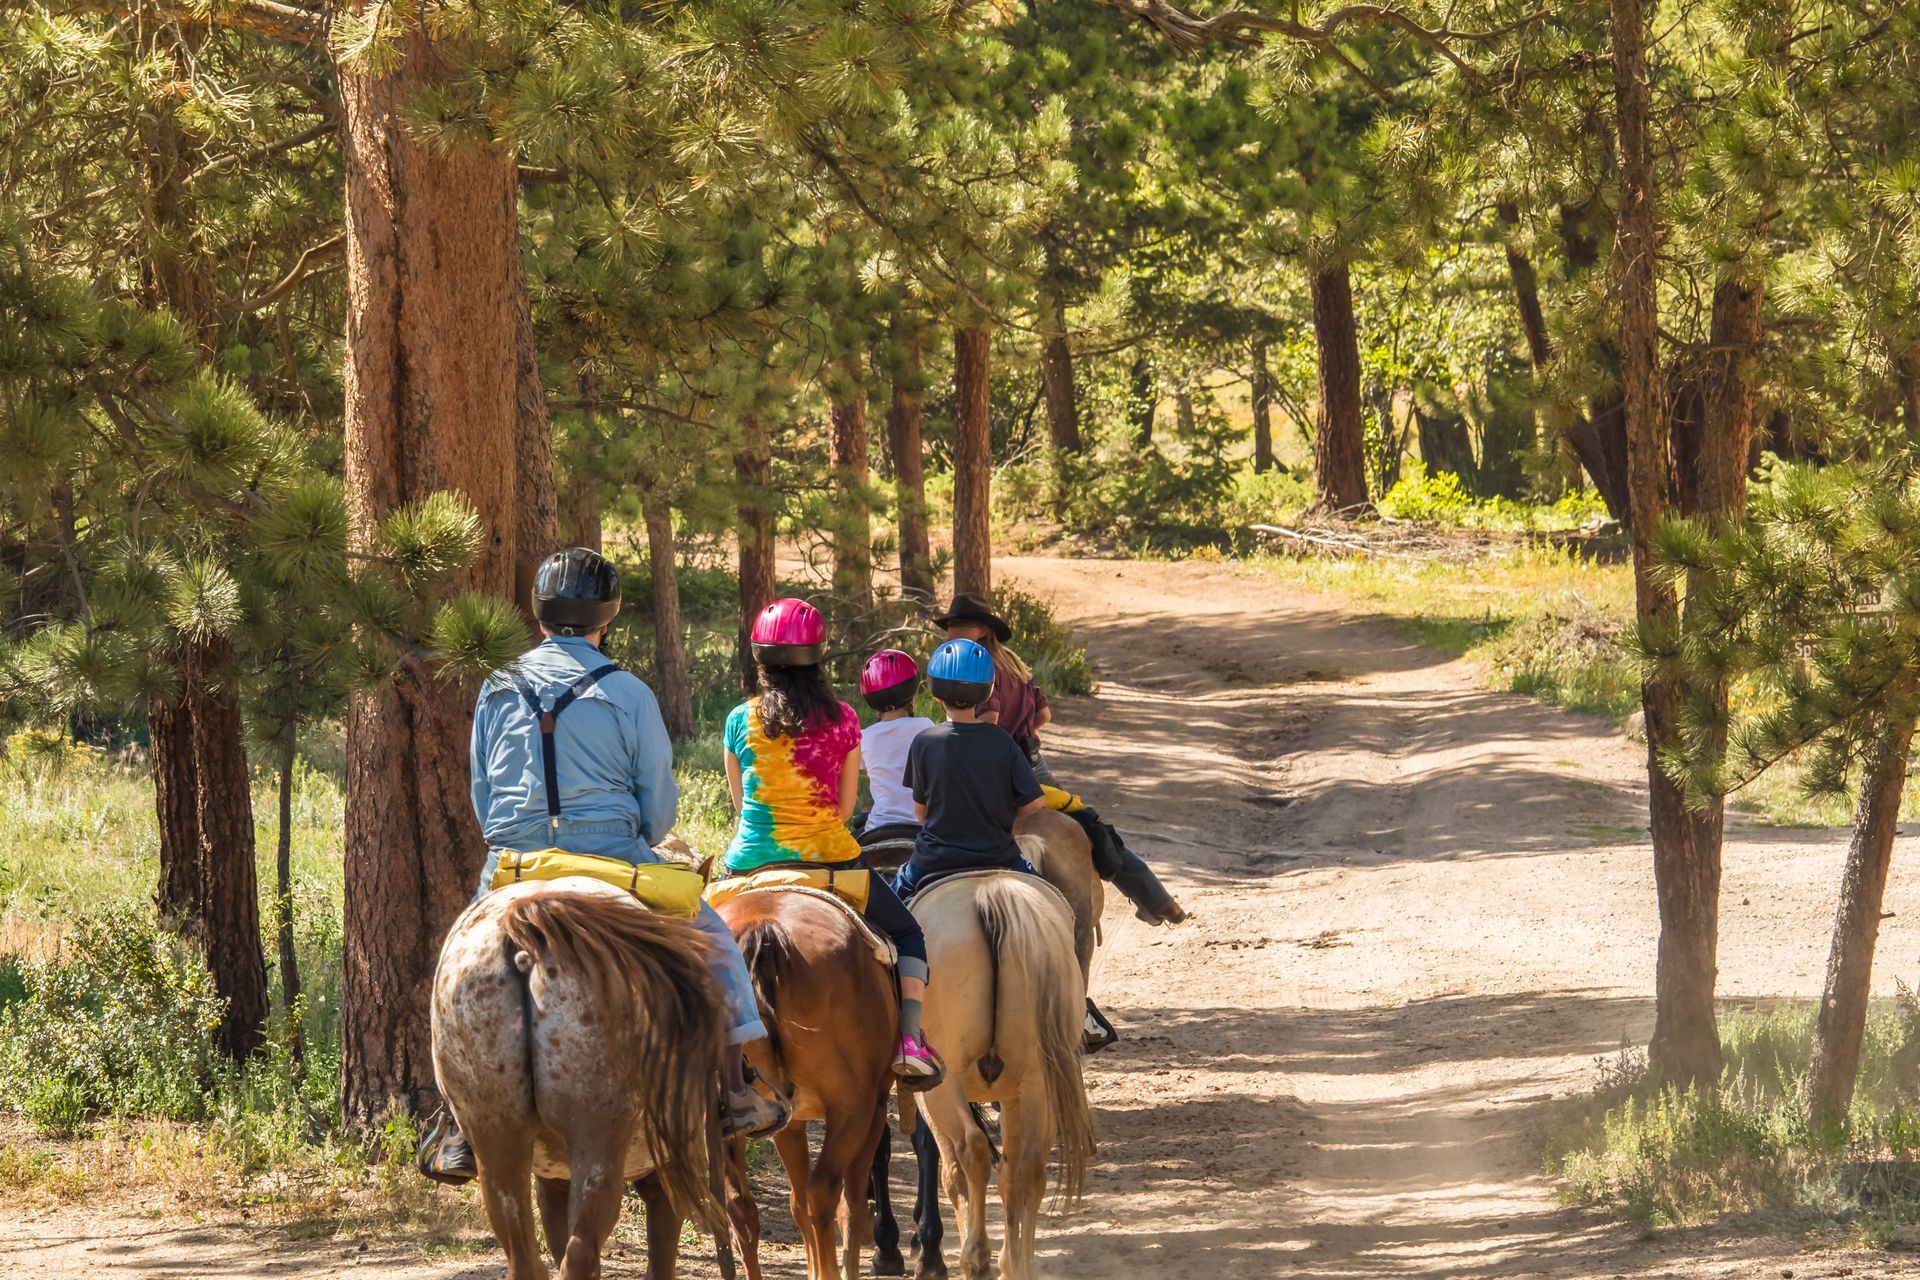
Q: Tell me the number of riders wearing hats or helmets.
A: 5